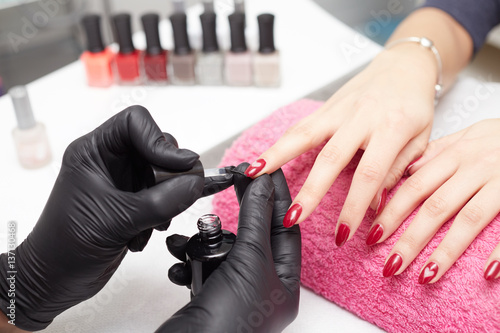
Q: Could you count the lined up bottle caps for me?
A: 7